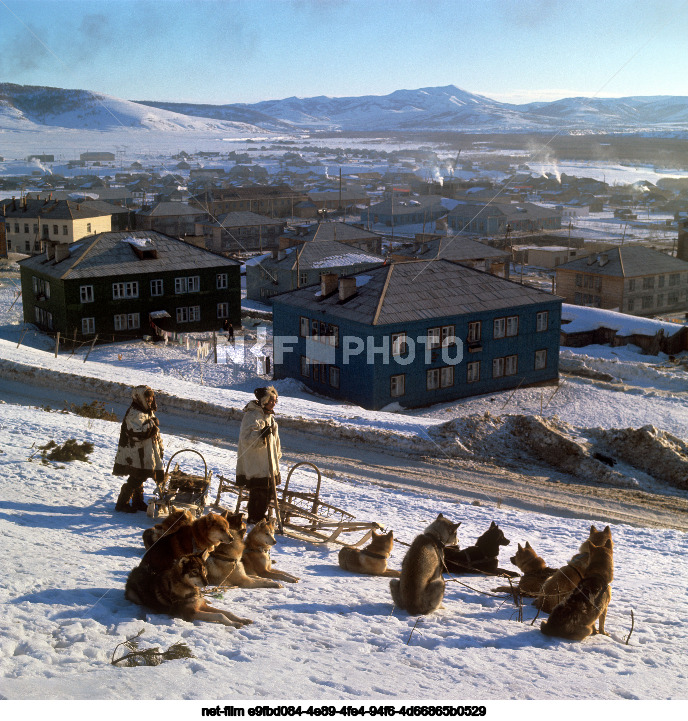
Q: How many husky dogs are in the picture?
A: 12